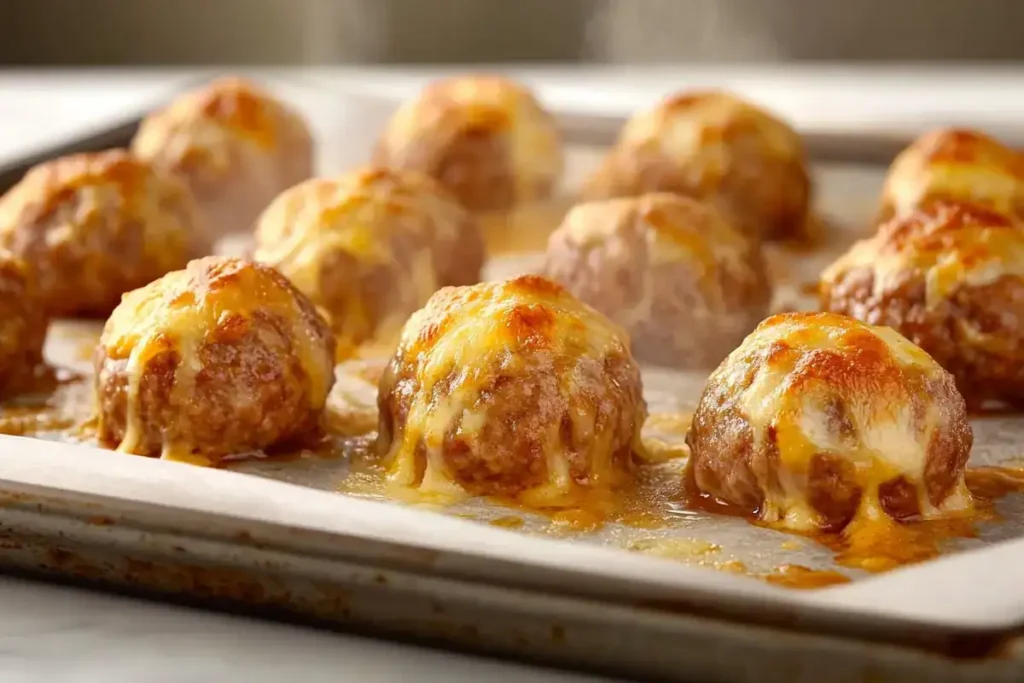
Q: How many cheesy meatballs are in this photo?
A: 12